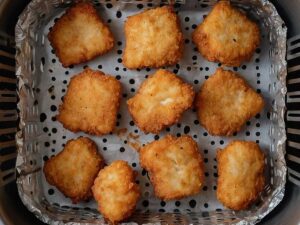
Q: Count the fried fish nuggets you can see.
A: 10